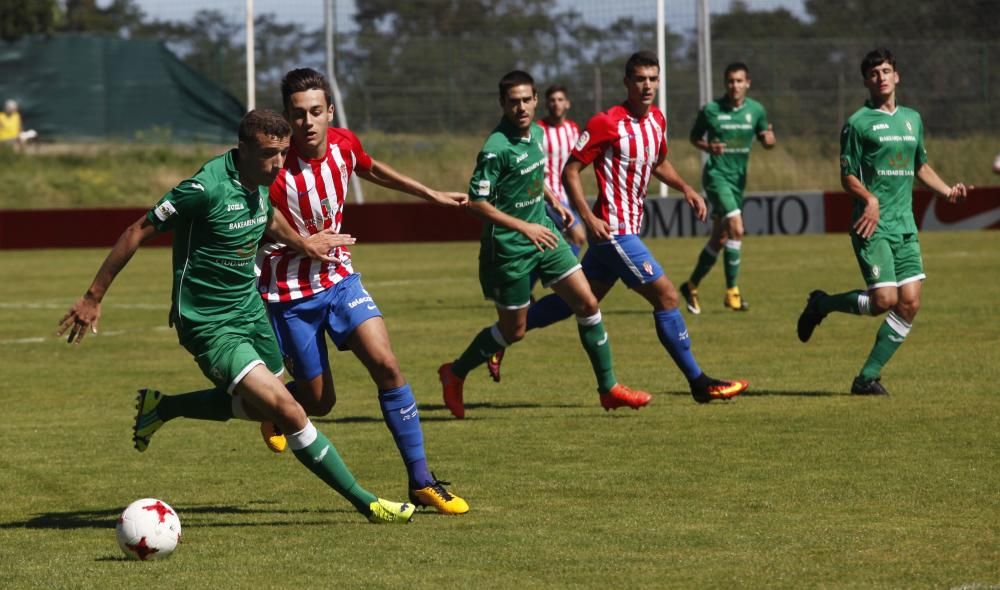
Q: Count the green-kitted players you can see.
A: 4